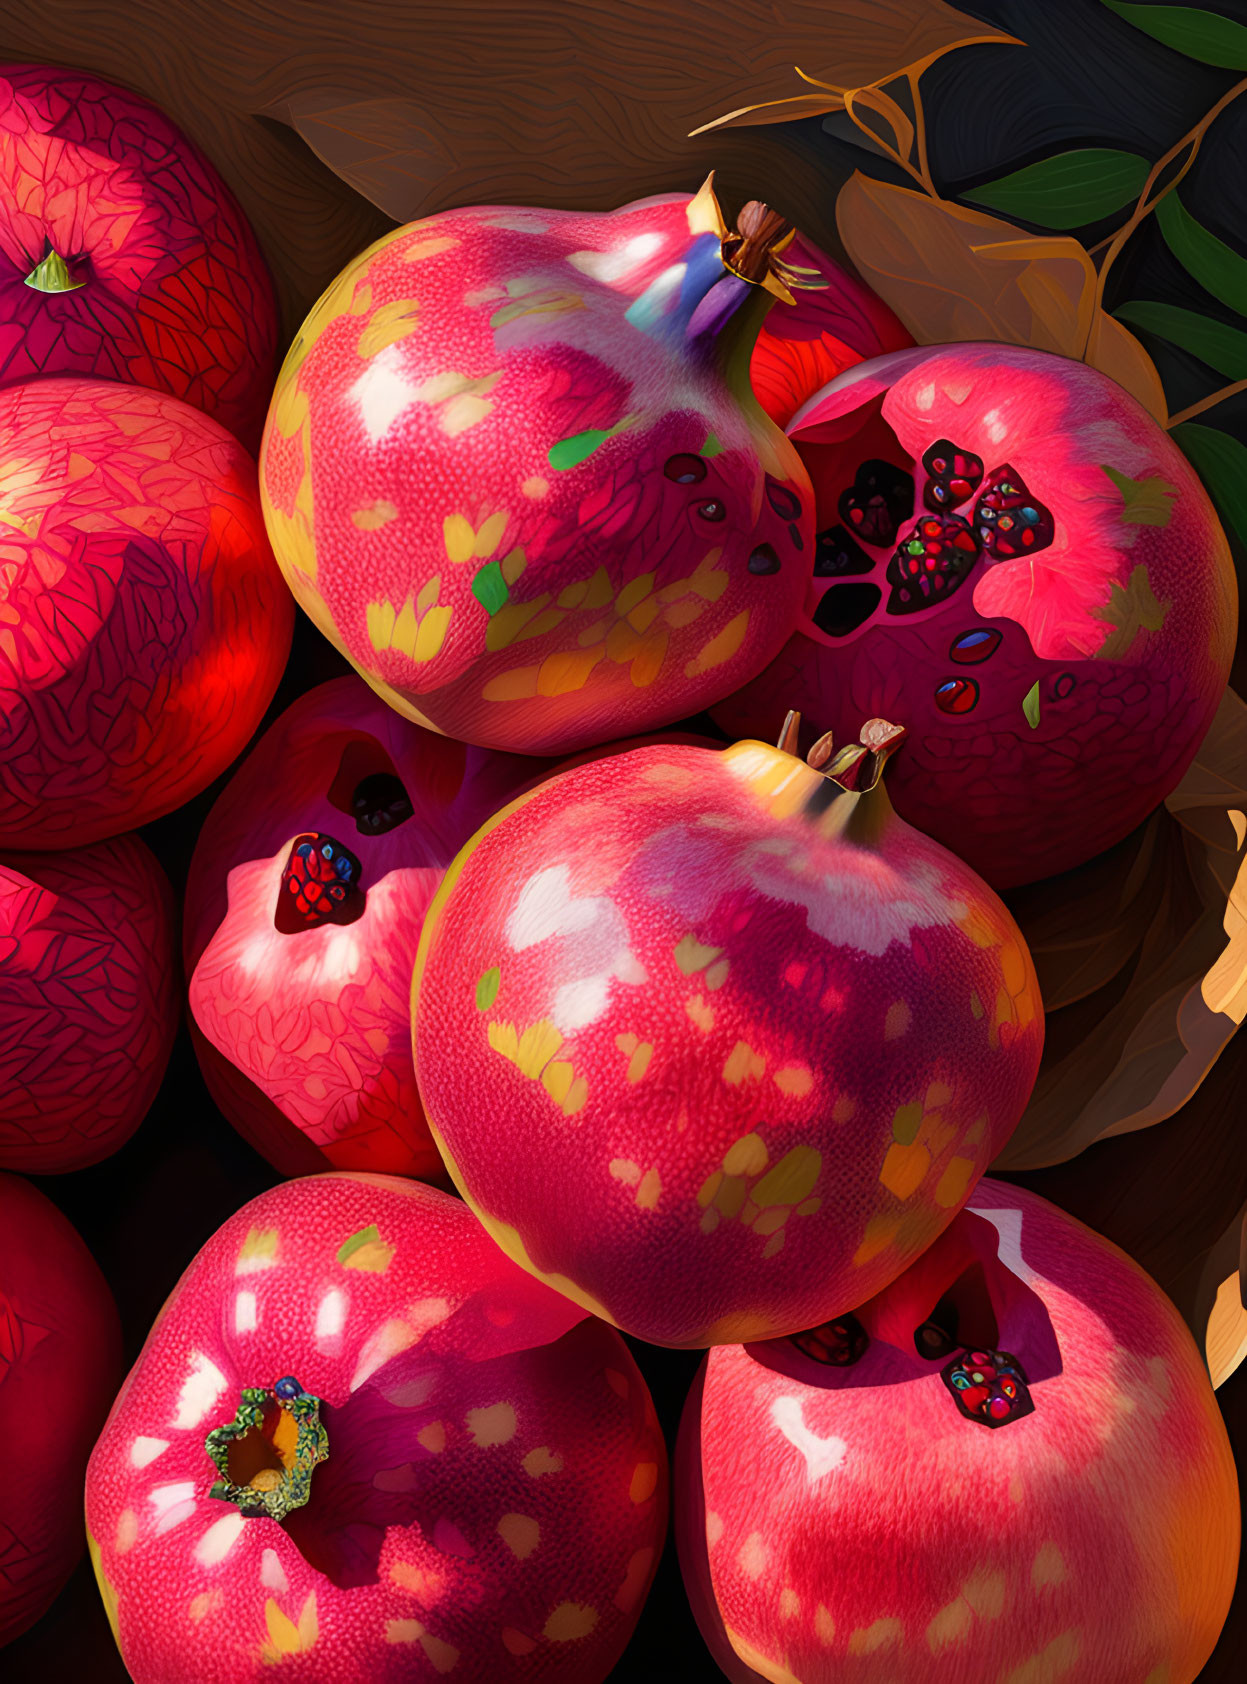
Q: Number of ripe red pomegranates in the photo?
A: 11